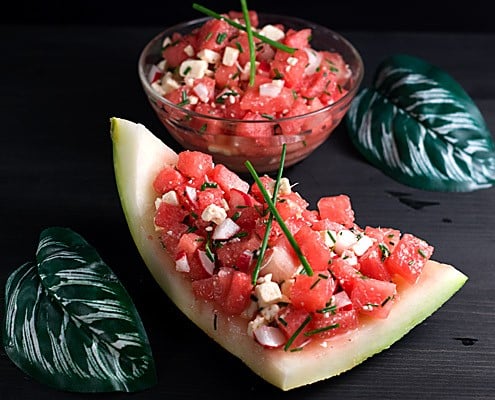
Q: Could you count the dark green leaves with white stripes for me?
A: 2